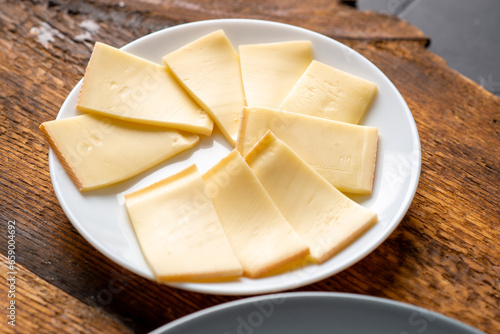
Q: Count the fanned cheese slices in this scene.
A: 9